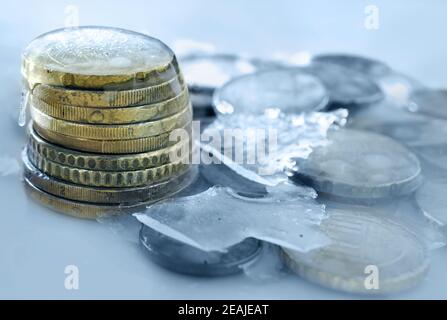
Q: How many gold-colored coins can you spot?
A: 9